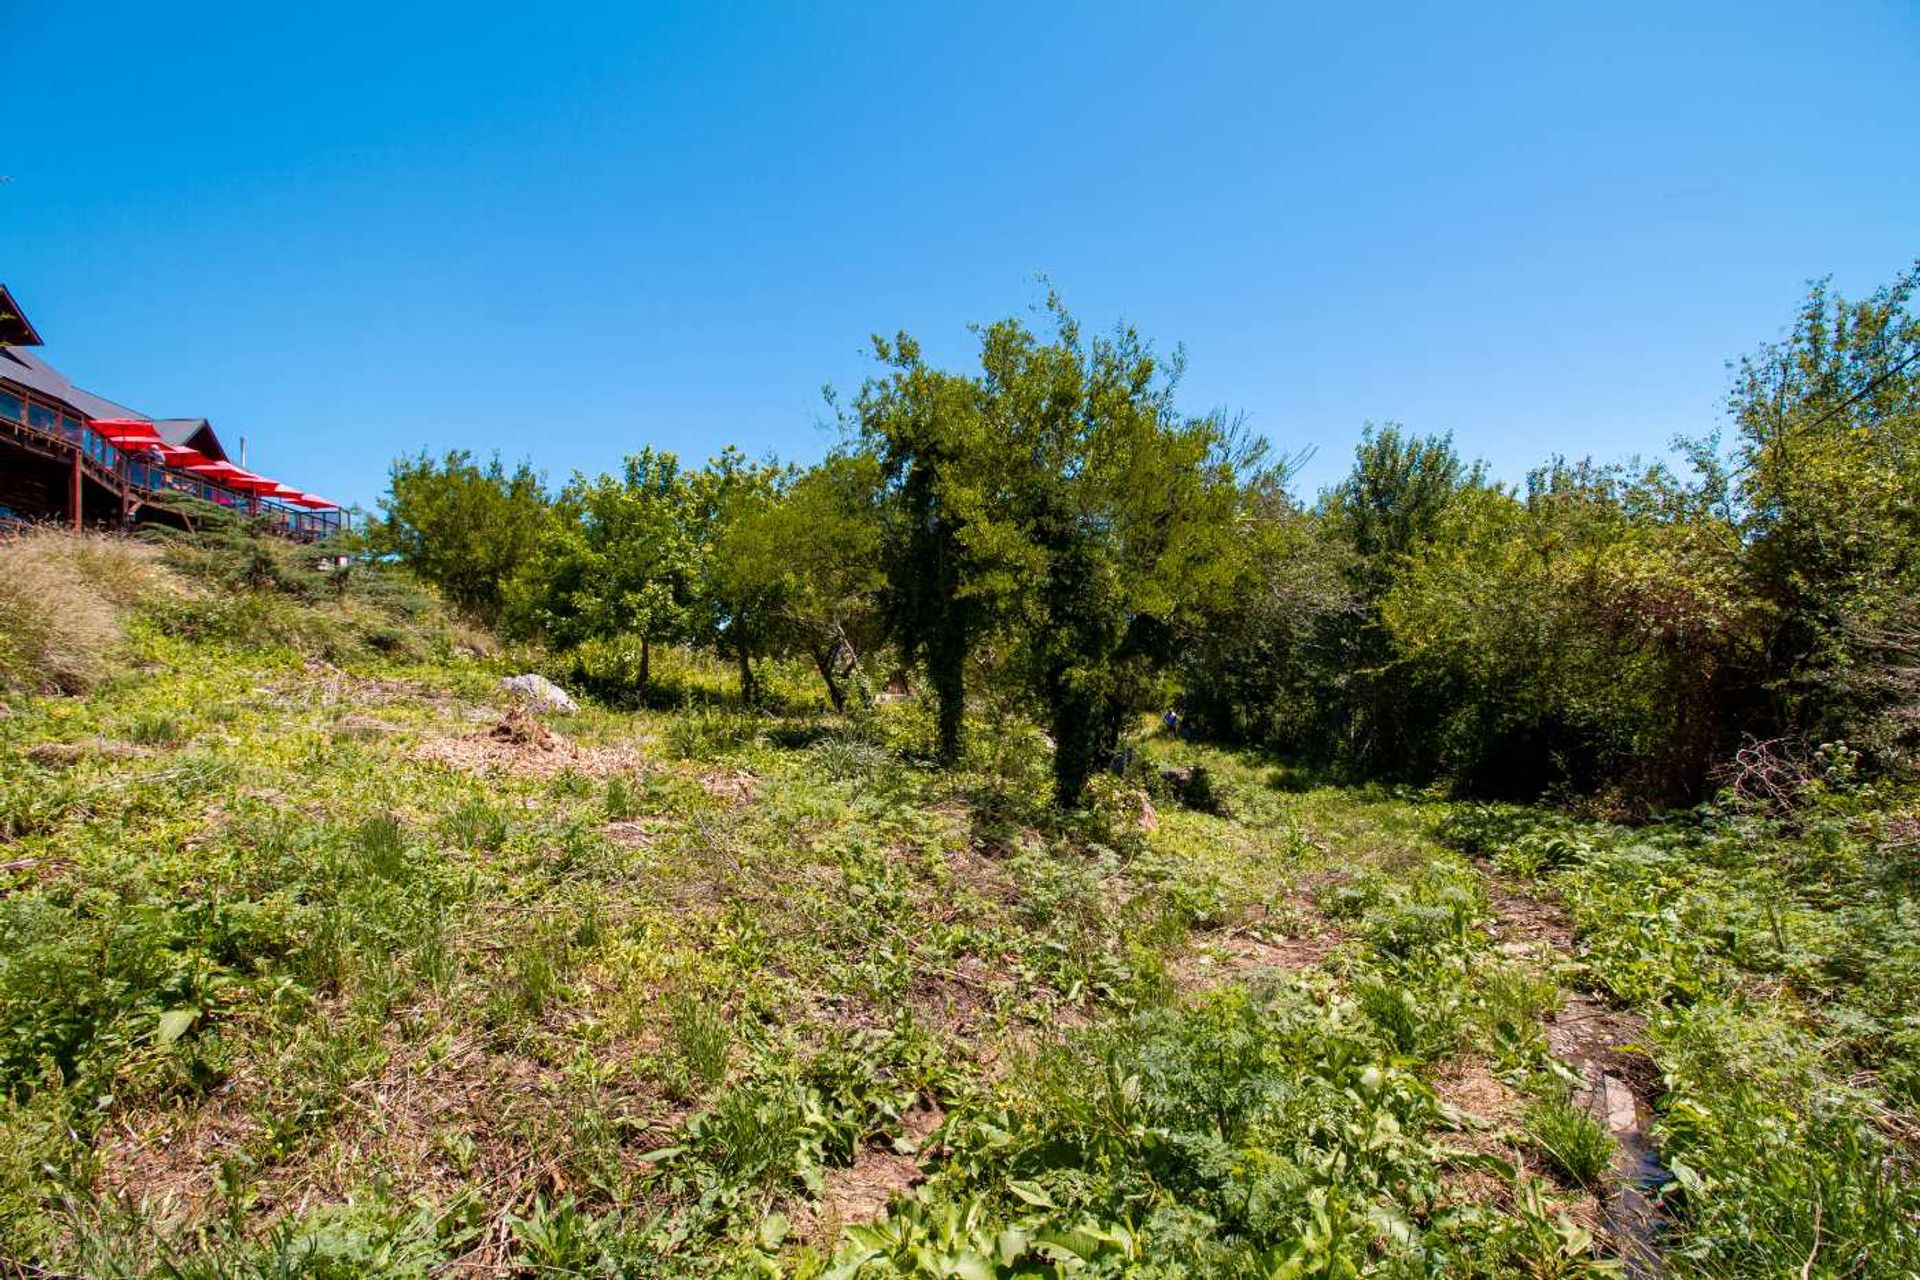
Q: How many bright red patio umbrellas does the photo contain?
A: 7